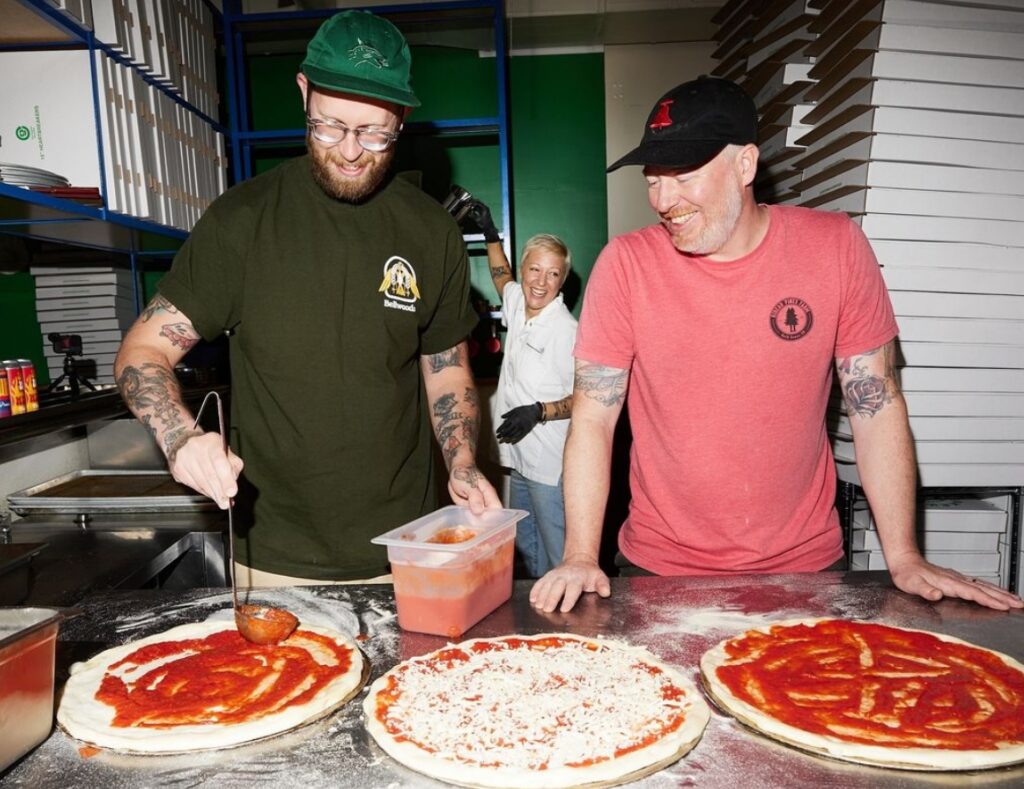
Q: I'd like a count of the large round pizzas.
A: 3